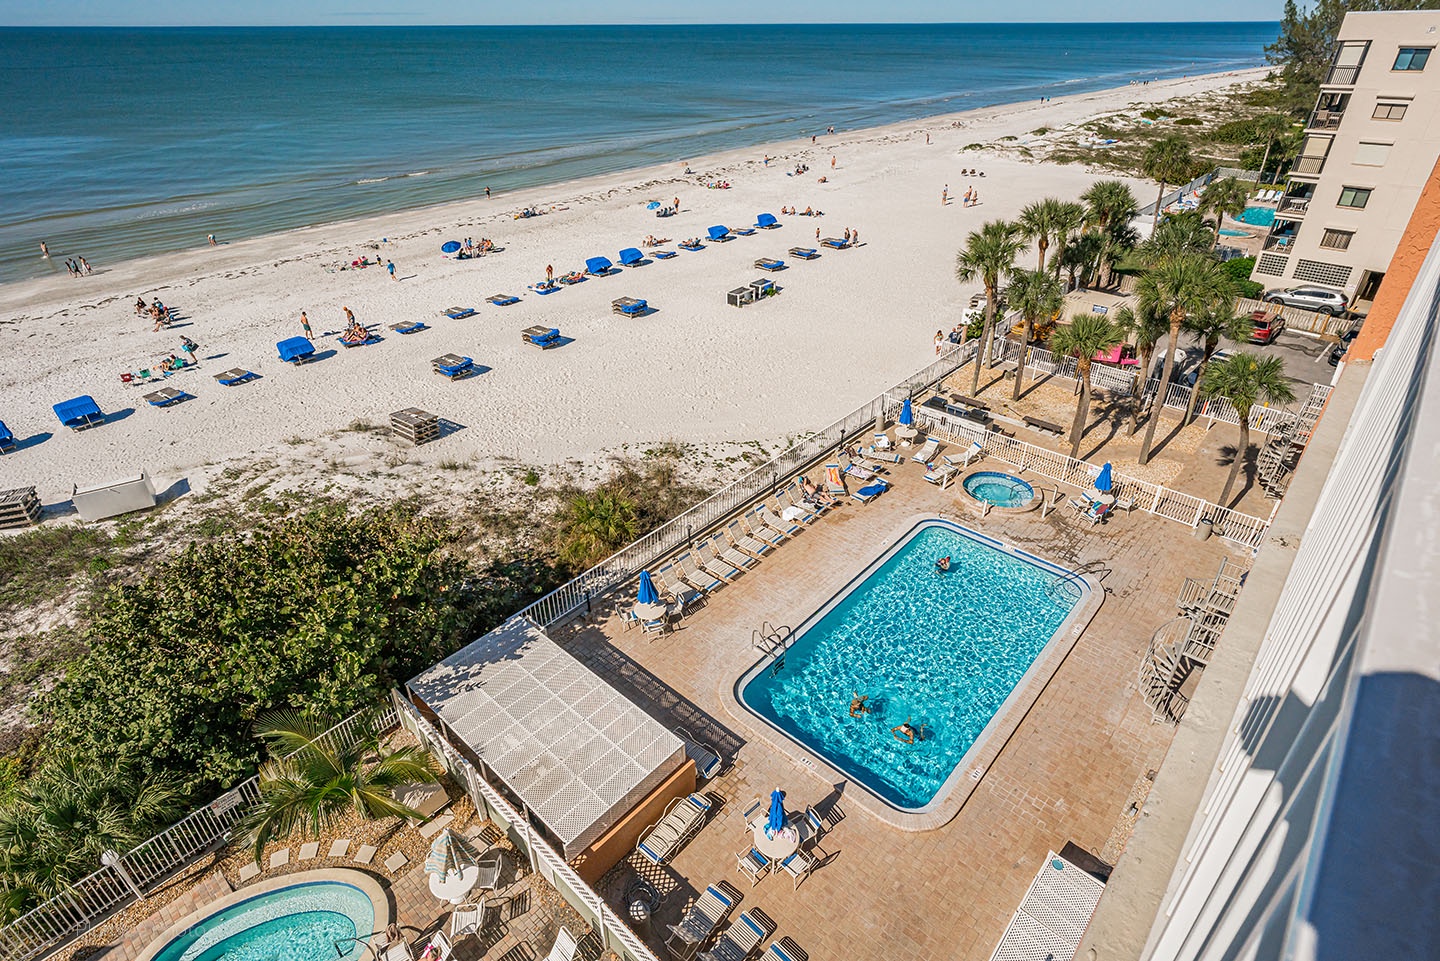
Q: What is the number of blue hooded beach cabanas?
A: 7